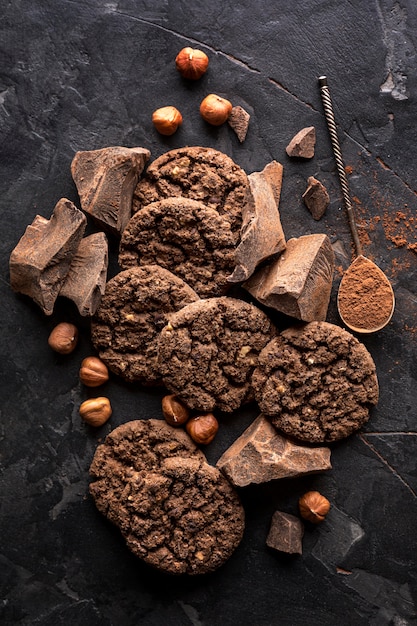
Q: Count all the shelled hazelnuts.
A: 9